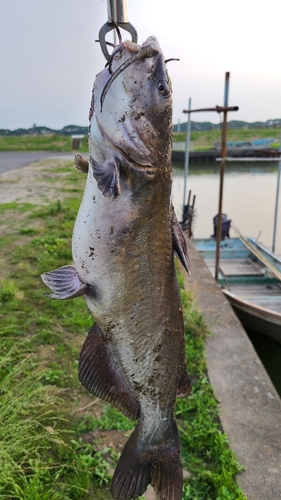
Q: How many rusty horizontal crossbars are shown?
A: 1